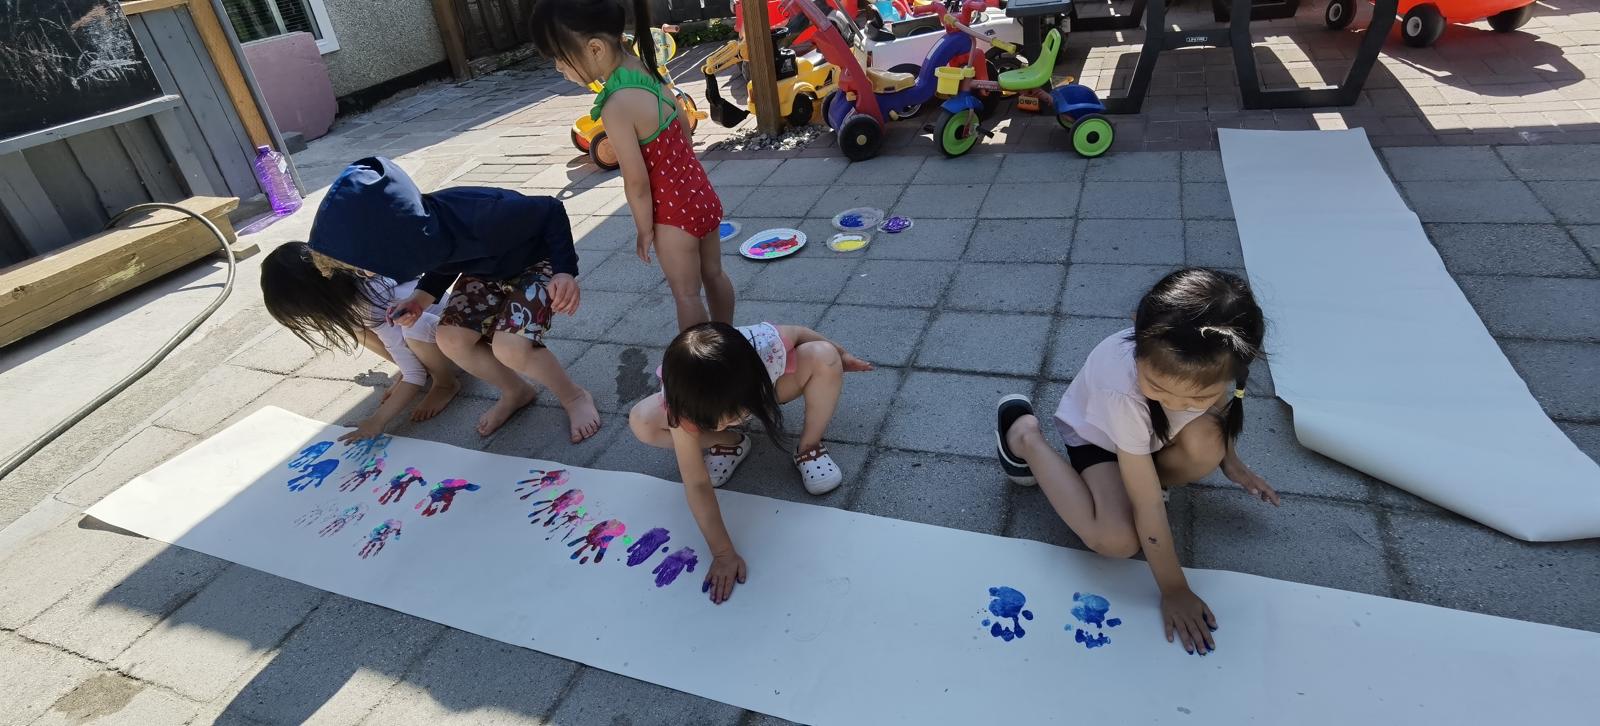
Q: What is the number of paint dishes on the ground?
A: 5